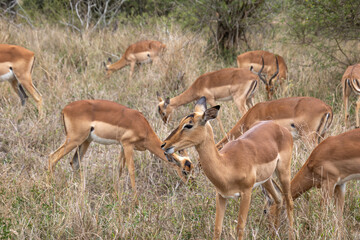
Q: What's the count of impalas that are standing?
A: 9